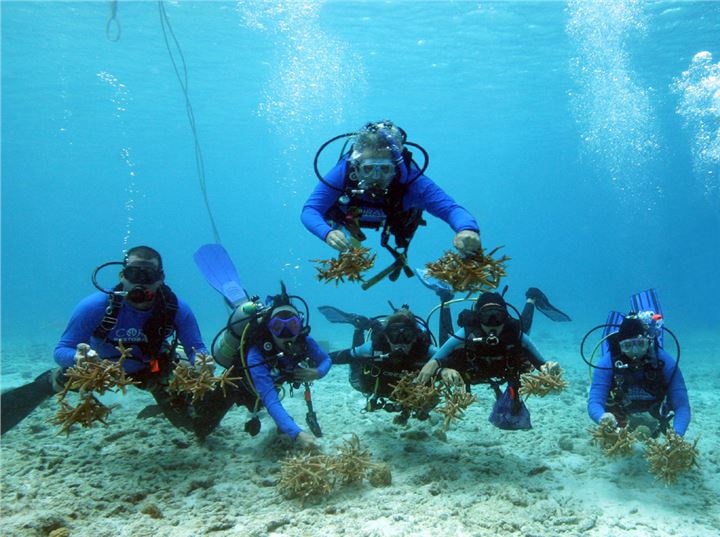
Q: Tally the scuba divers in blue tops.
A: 4